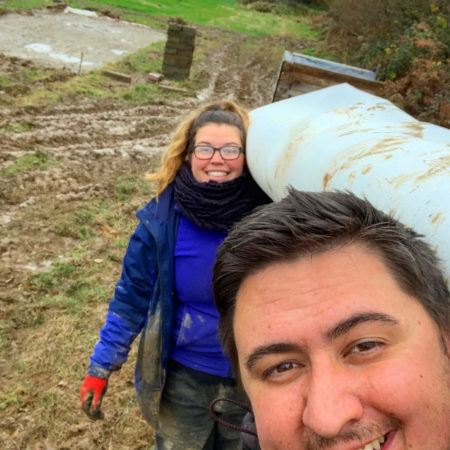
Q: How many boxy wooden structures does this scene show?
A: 1